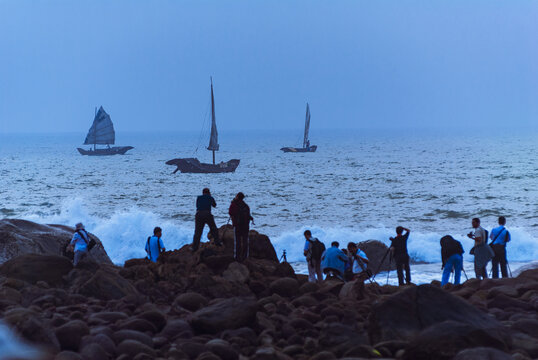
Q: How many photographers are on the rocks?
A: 11